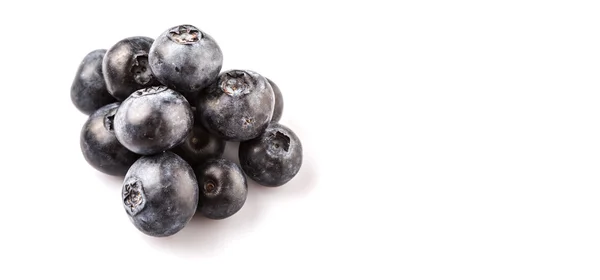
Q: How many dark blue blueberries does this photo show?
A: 11